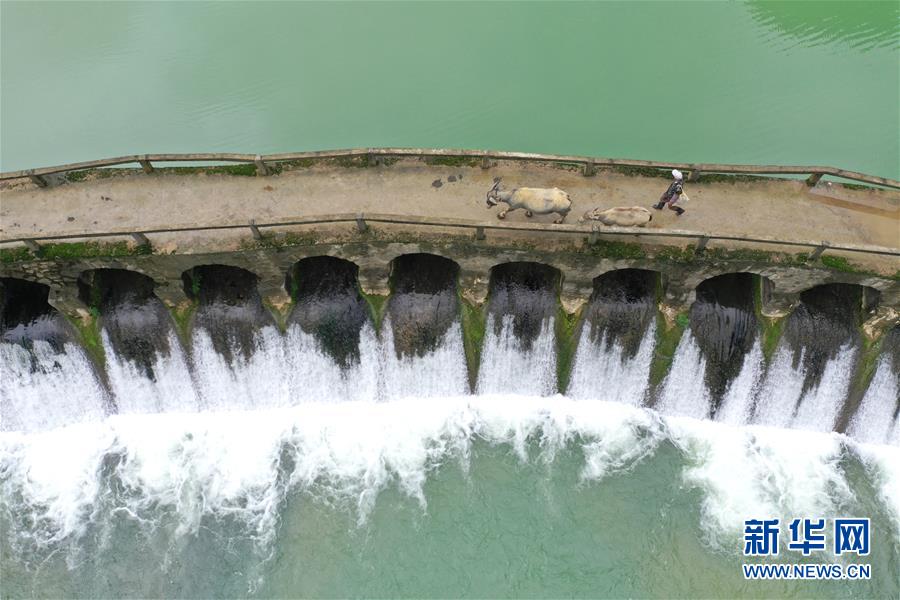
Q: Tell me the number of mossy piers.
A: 9